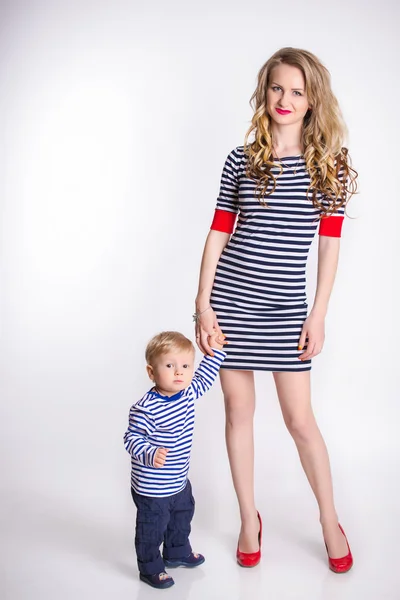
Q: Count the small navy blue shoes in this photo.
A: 2